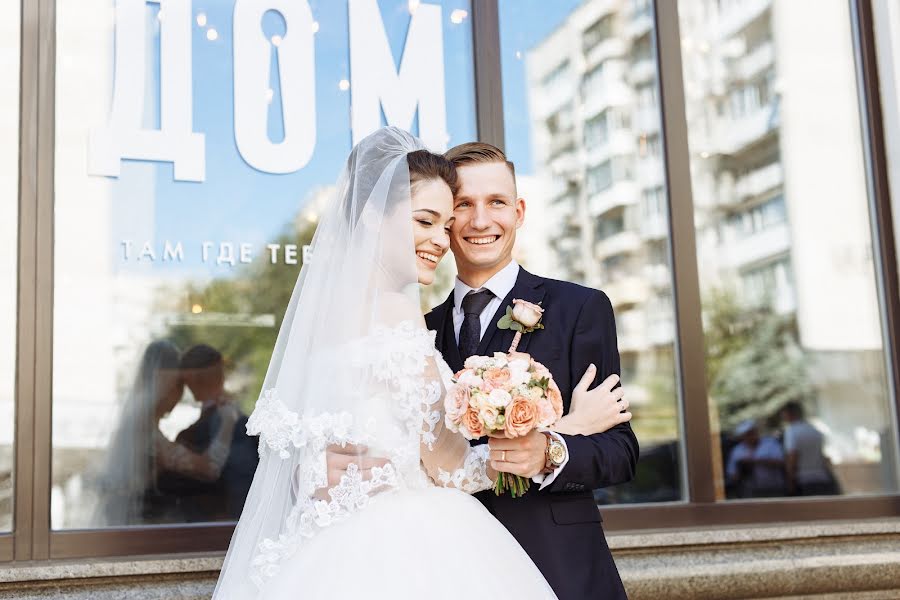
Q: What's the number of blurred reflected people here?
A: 4